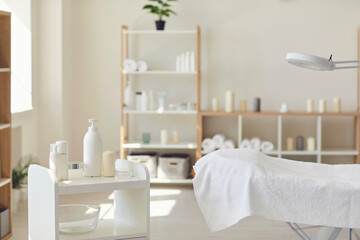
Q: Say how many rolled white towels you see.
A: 8